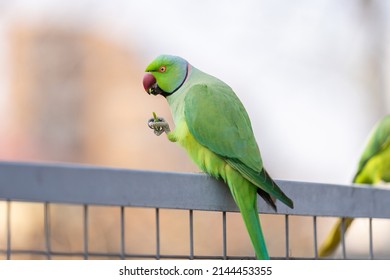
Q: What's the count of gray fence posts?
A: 11